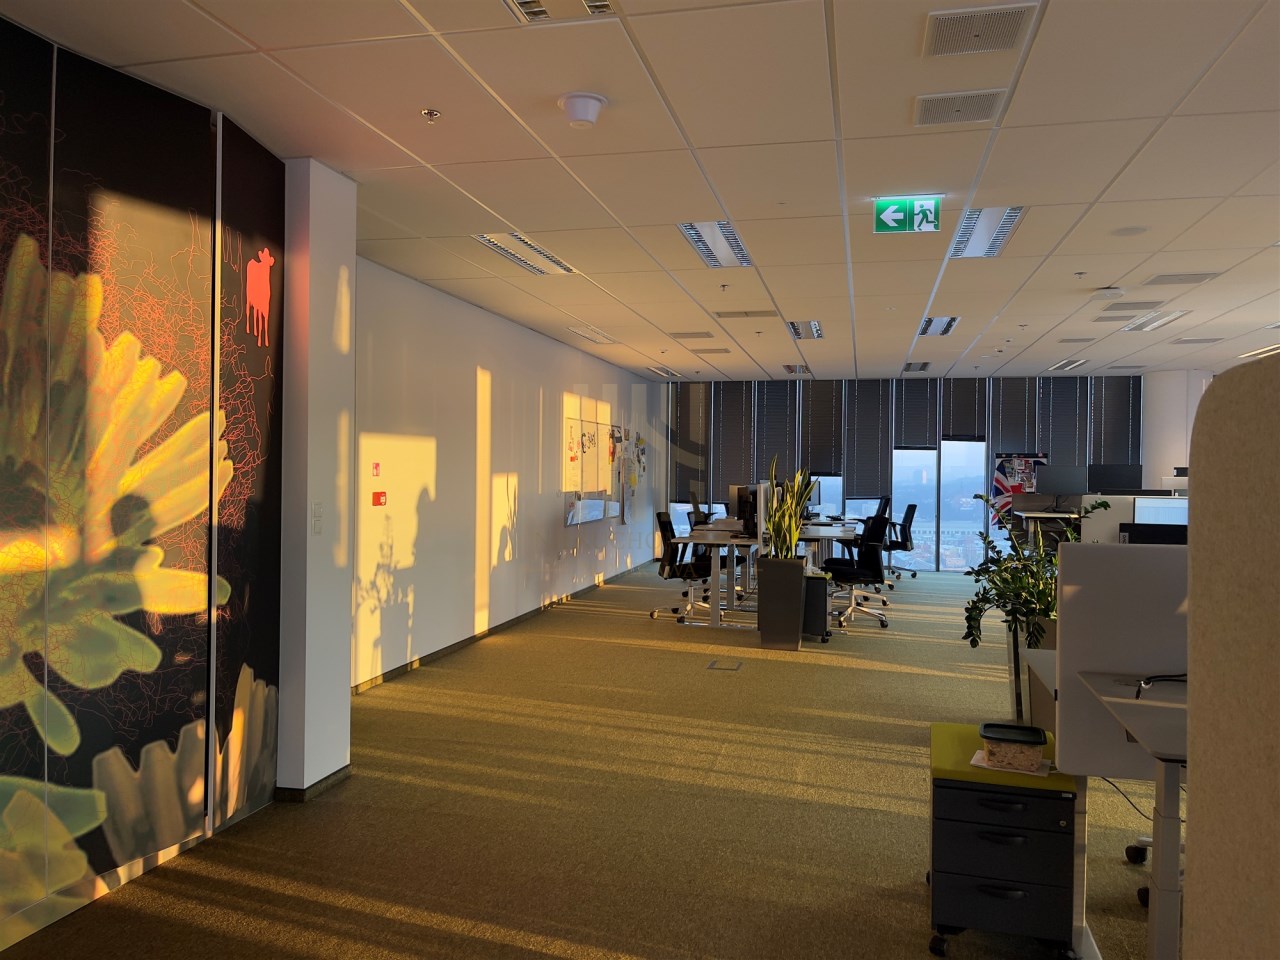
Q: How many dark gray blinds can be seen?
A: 10